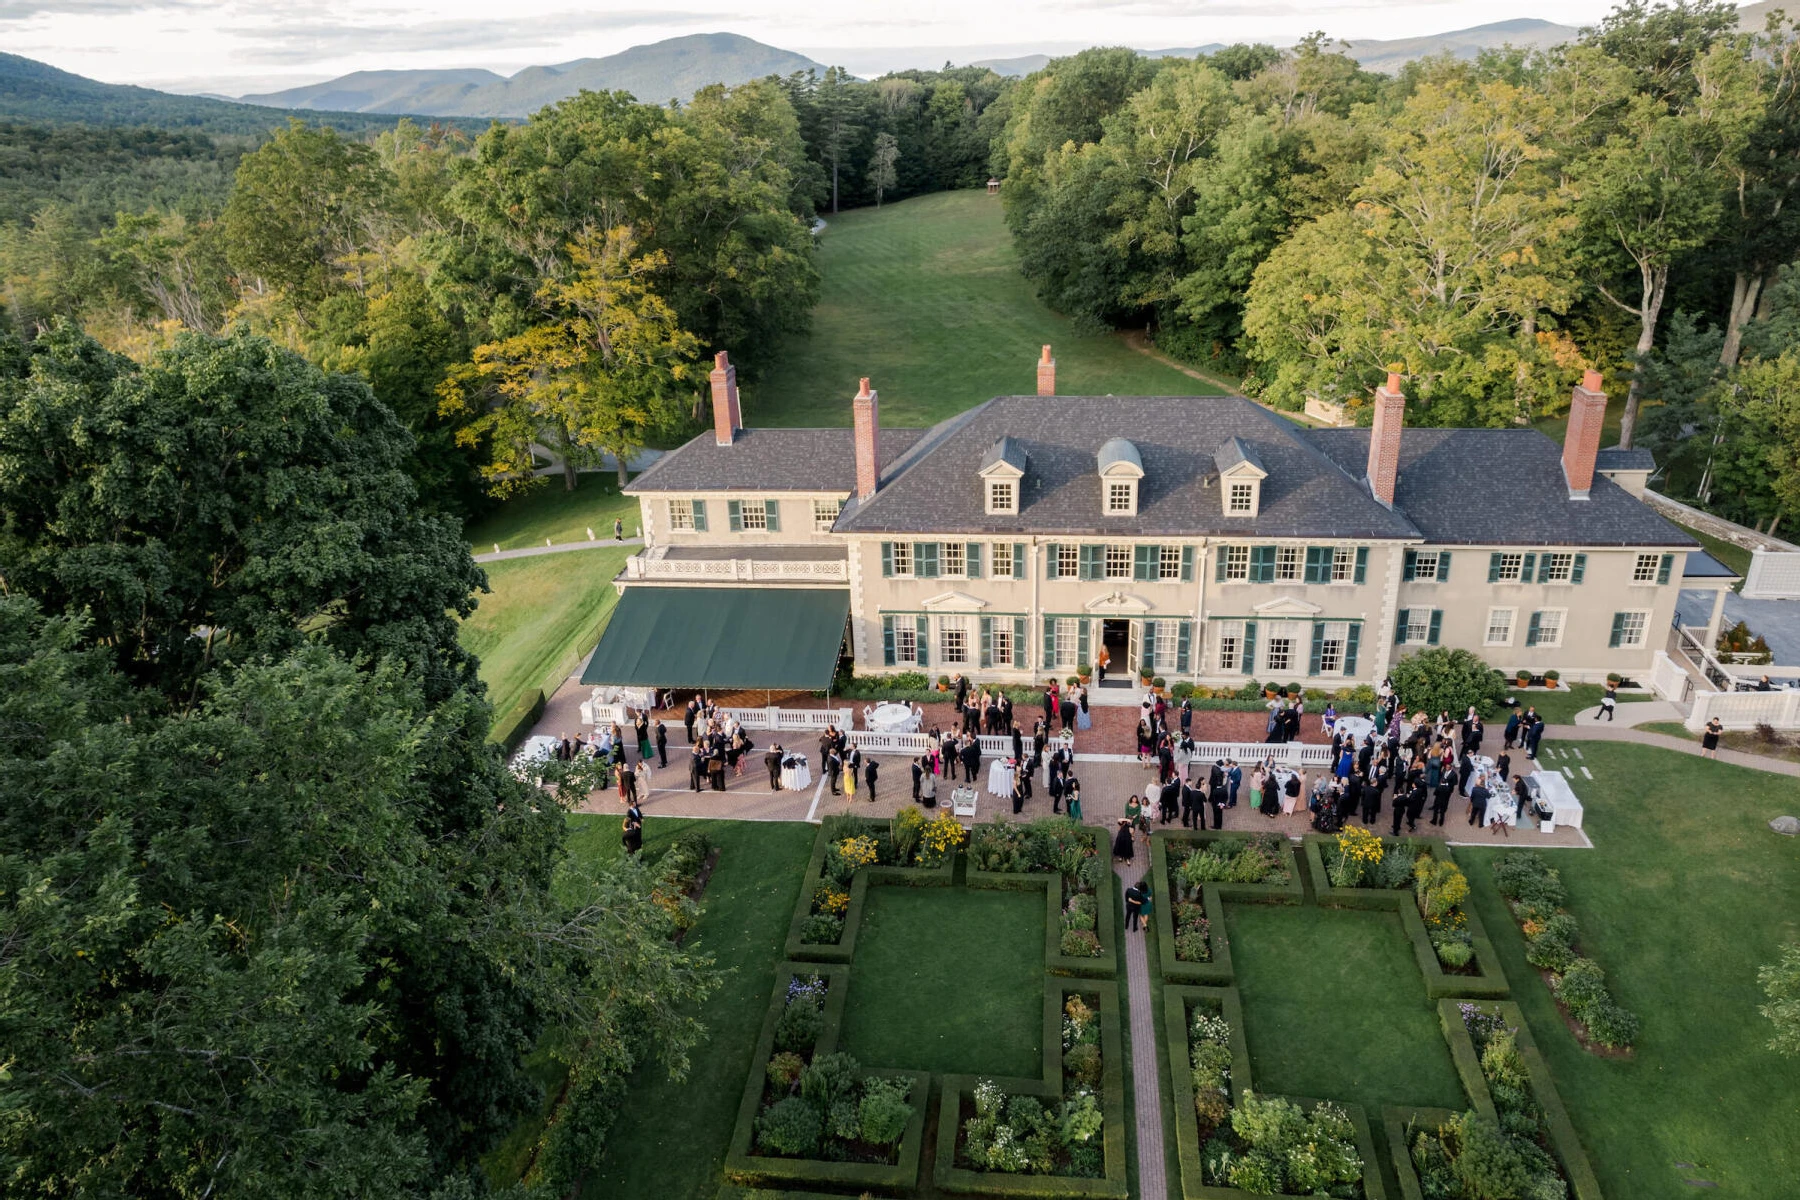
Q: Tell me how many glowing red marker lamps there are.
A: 0